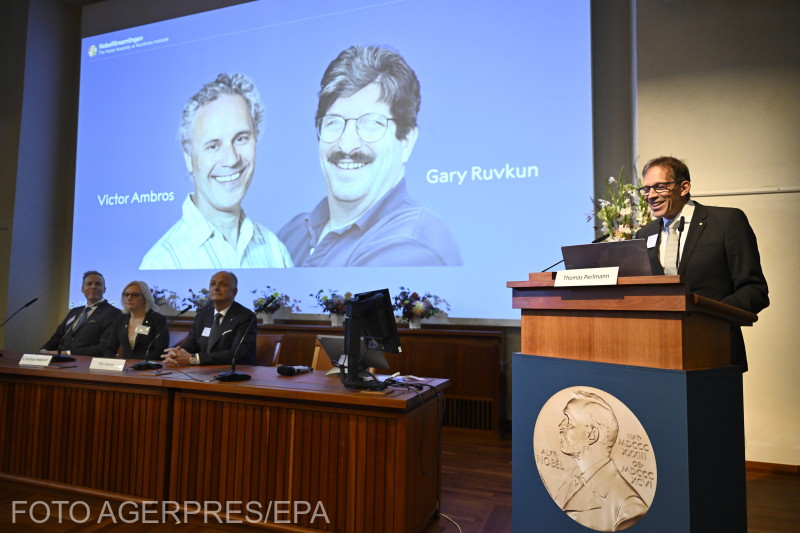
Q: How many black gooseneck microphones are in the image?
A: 6